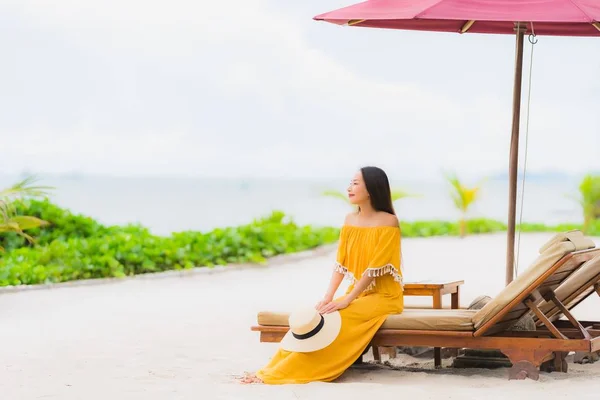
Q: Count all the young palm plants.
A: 4